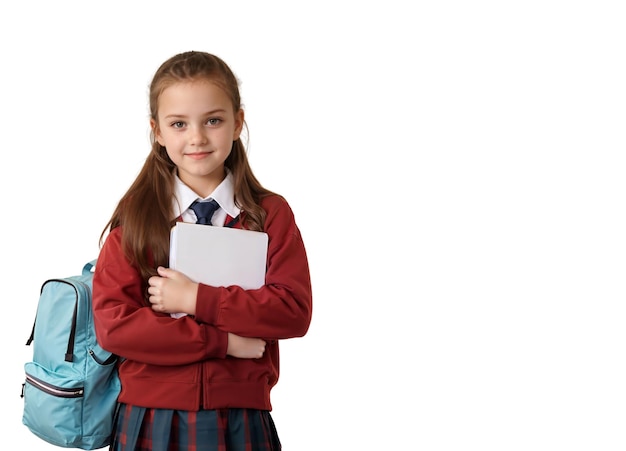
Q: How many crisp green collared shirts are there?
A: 0